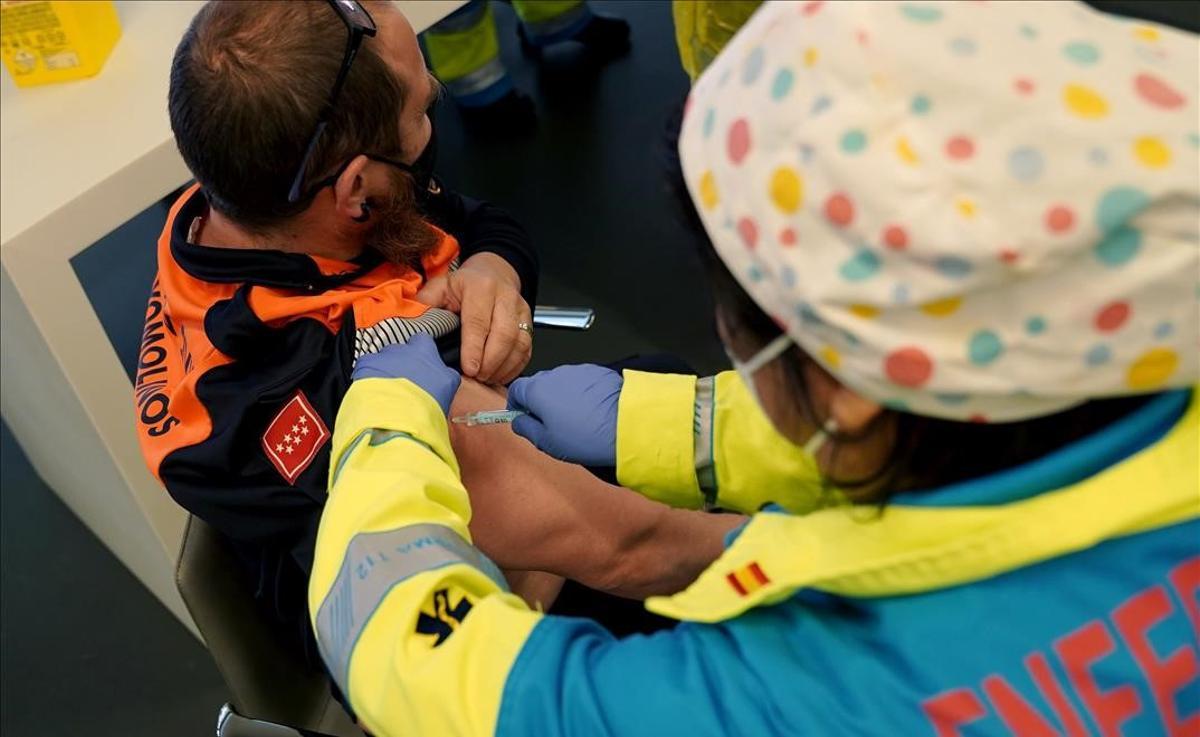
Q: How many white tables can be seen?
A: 1